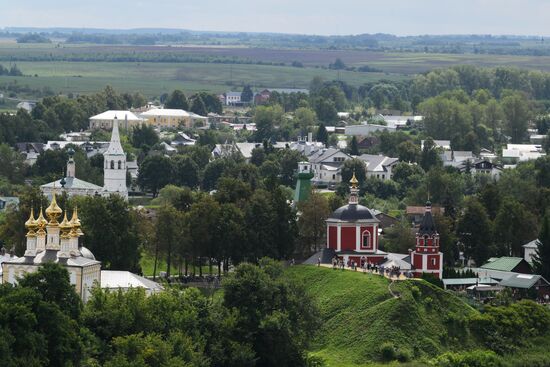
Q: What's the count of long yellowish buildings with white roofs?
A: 2